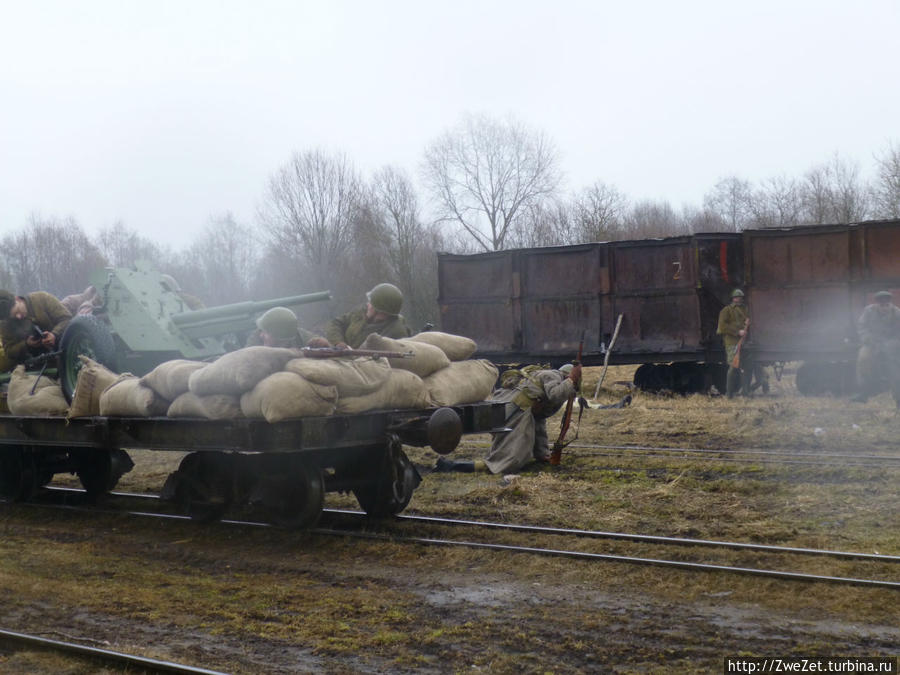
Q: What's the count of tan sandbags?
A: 12